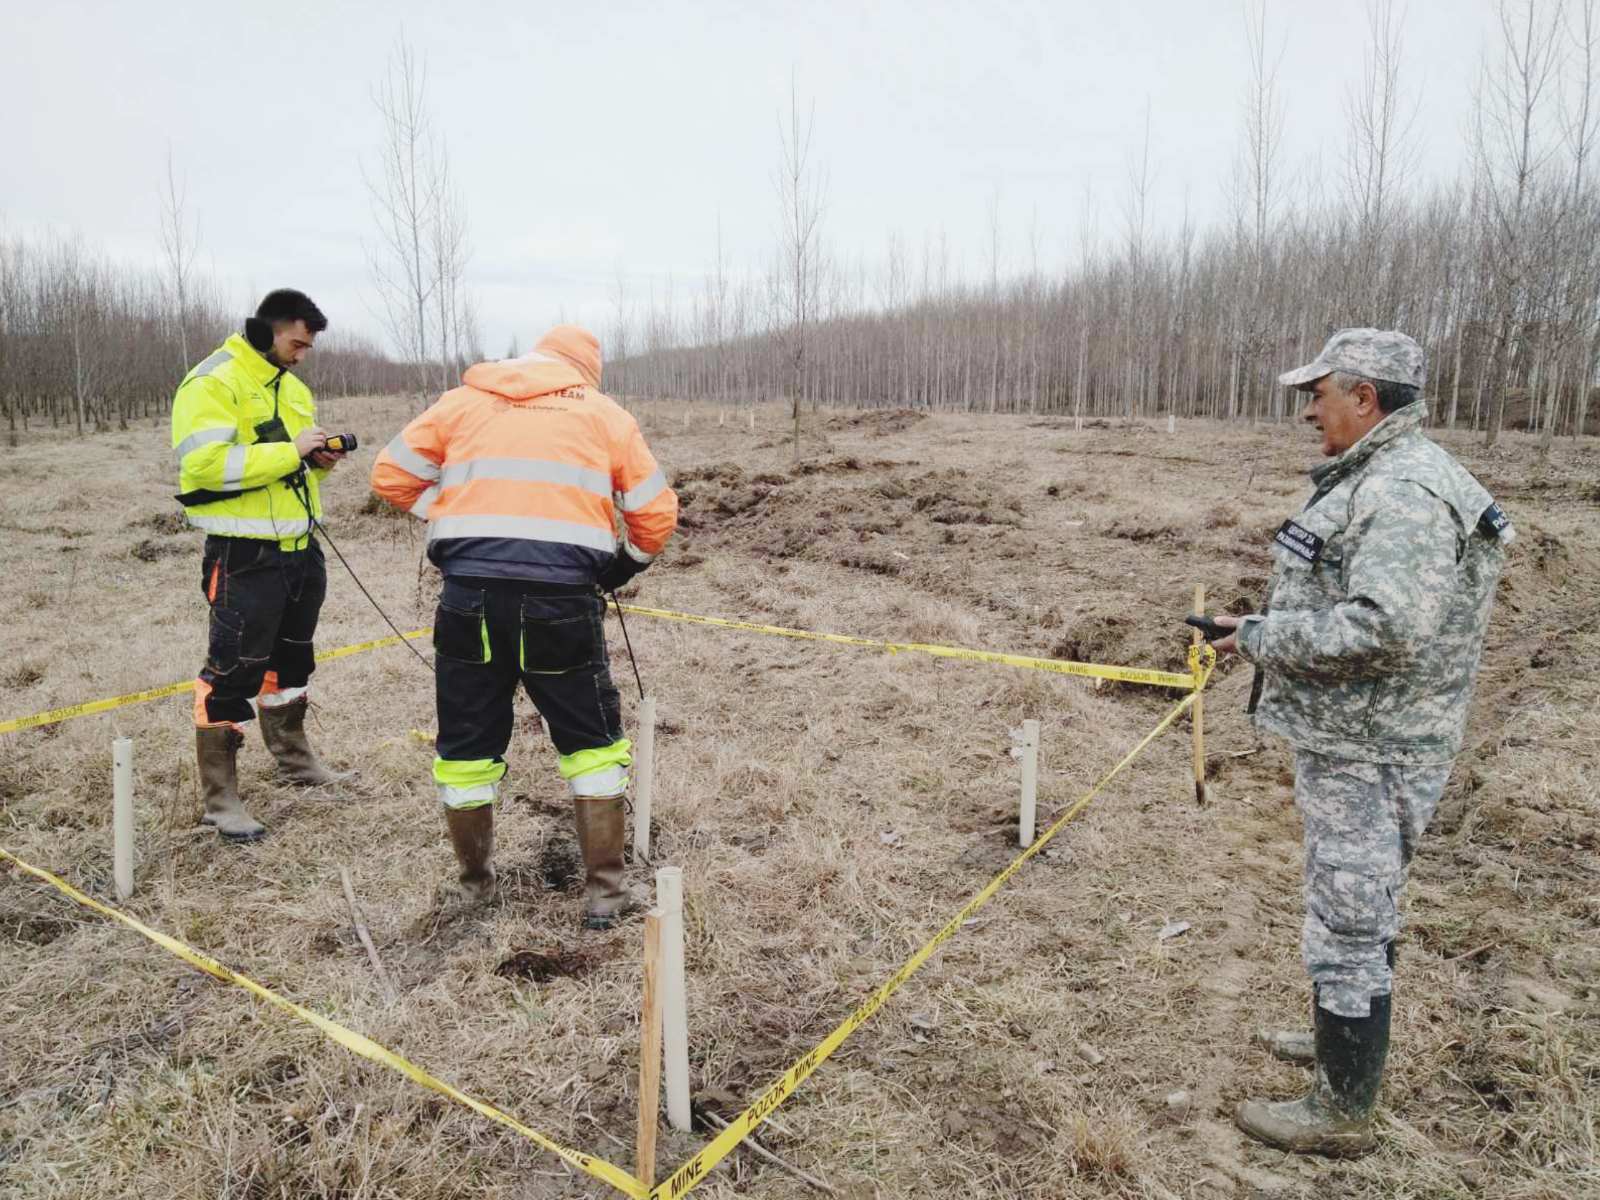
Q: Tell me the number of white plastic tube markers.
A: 4